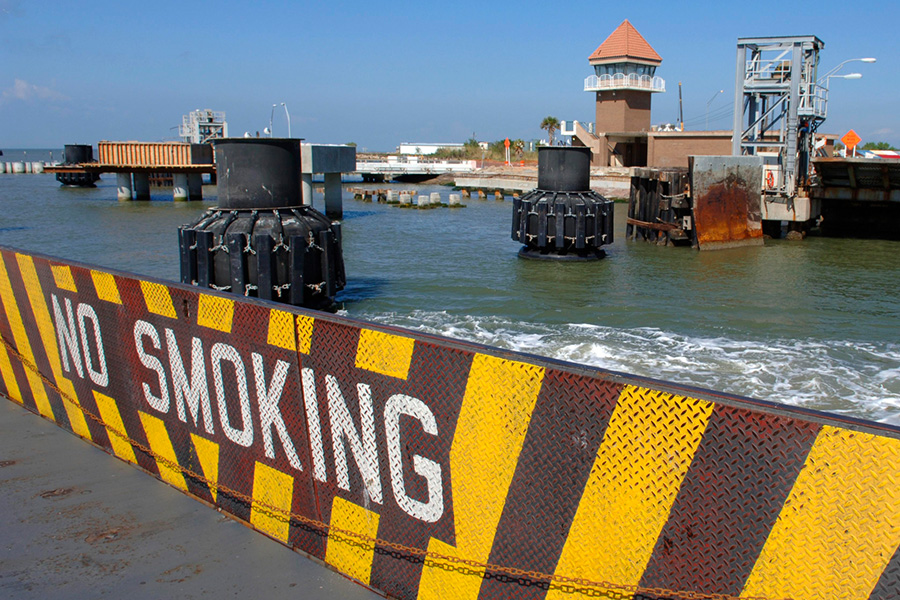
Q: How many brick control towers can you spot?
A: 1